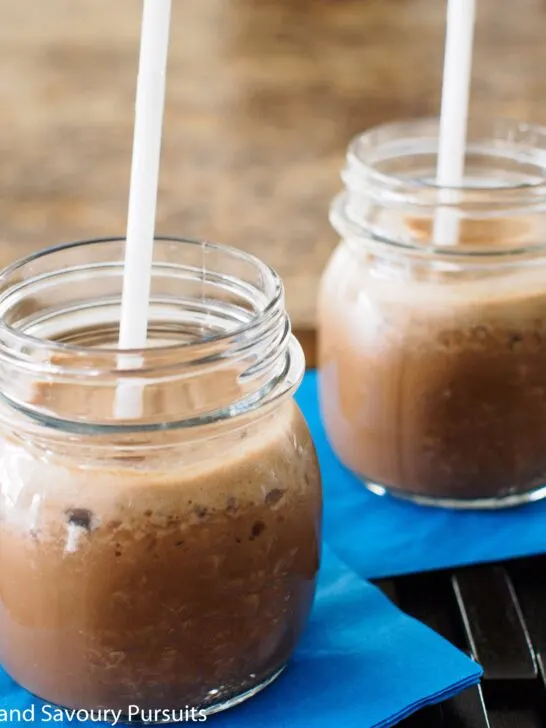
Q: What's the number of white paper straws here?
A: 2